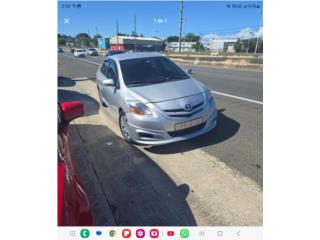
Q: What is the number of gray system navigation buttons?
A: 3